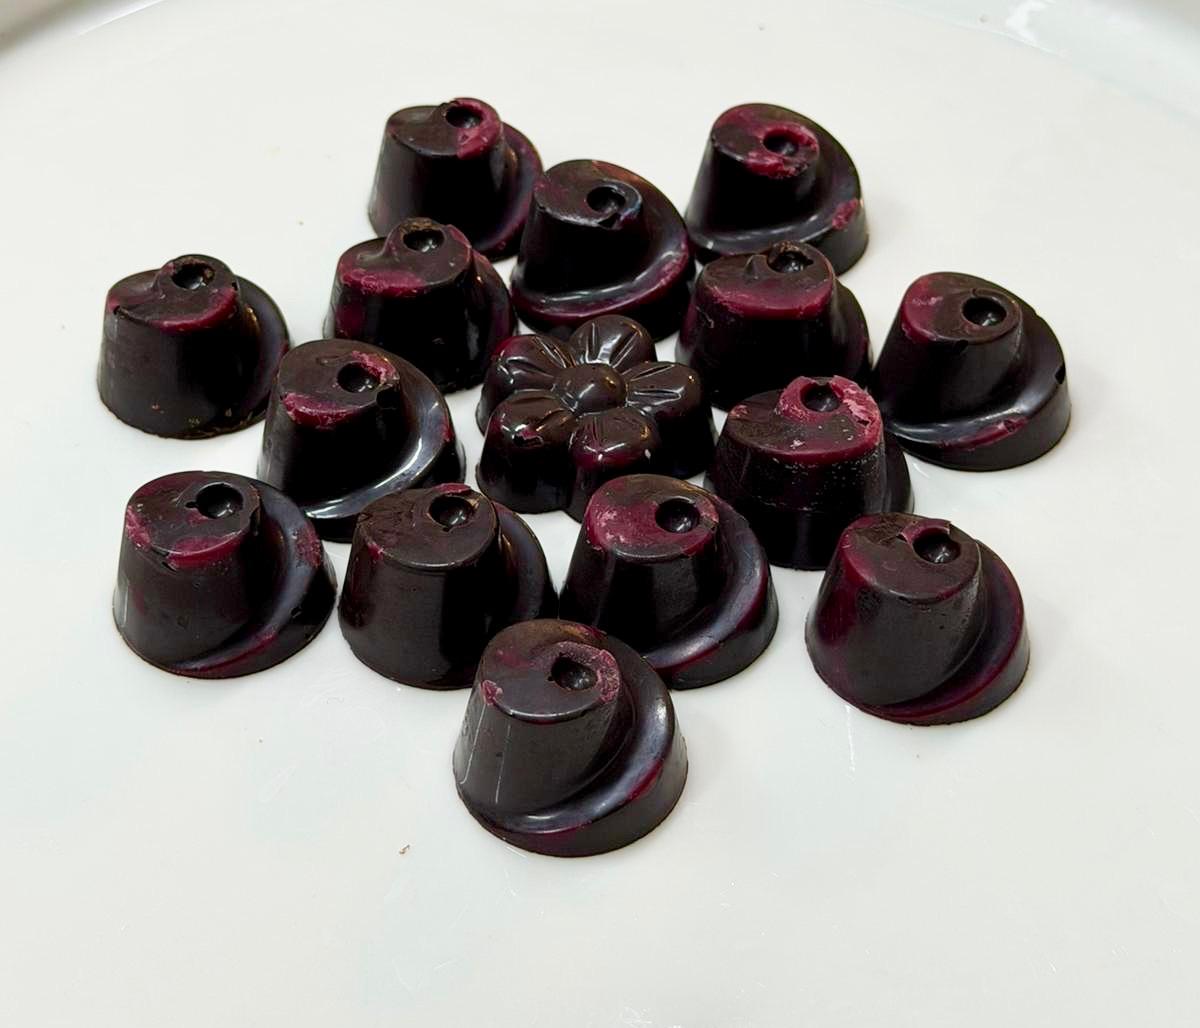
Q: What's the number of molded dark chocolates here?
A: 15